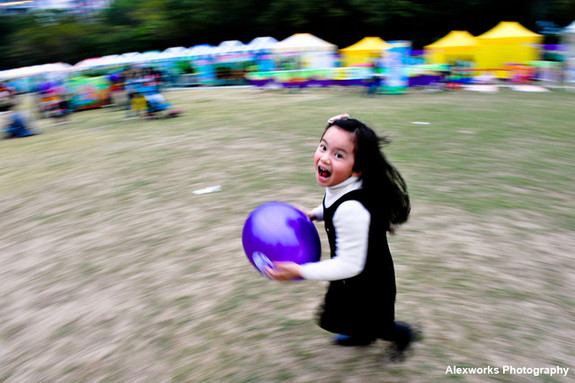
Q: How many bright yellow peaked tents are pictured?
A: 3